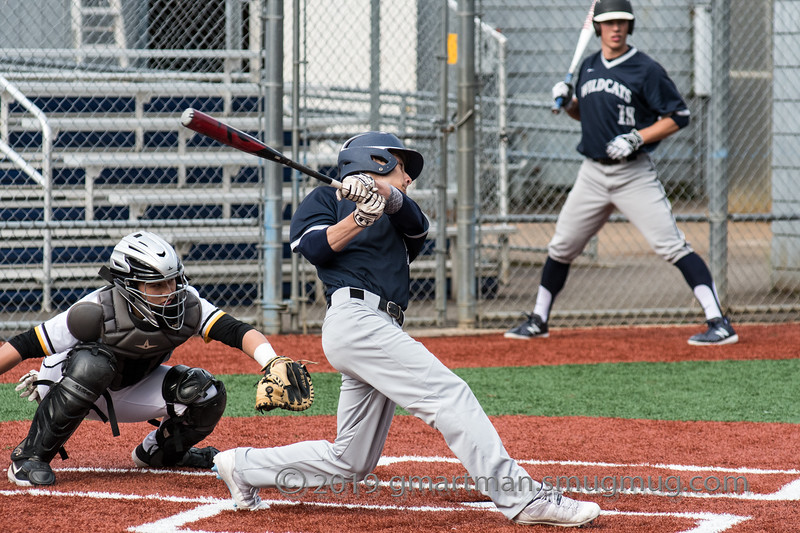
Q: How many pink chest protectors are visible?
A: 0